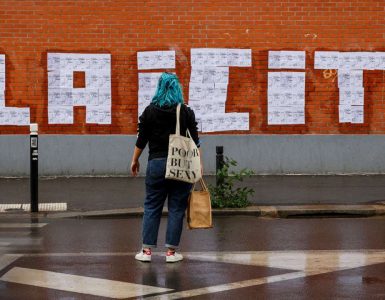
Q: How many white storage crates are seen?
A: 0